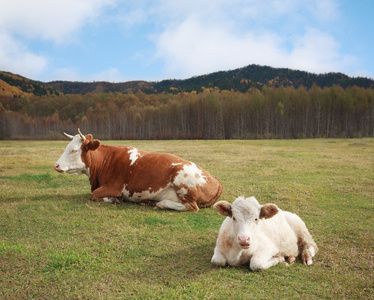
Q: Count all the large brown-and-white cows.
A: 1